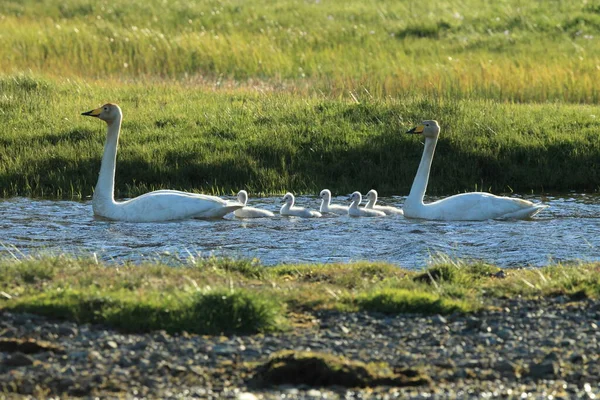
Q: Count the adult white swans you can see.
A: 2